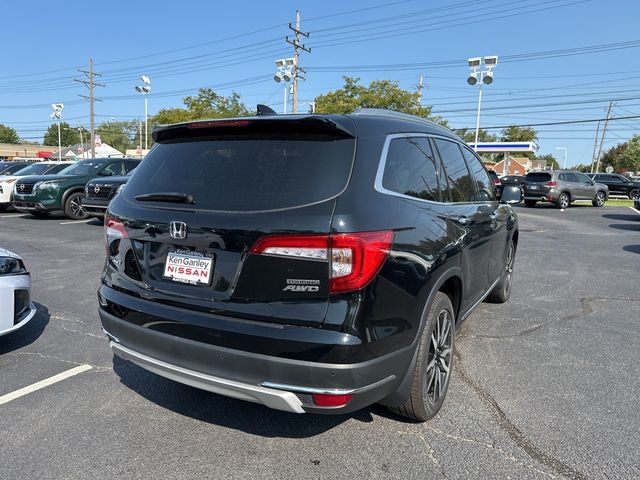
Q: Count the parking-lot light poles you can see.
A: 4